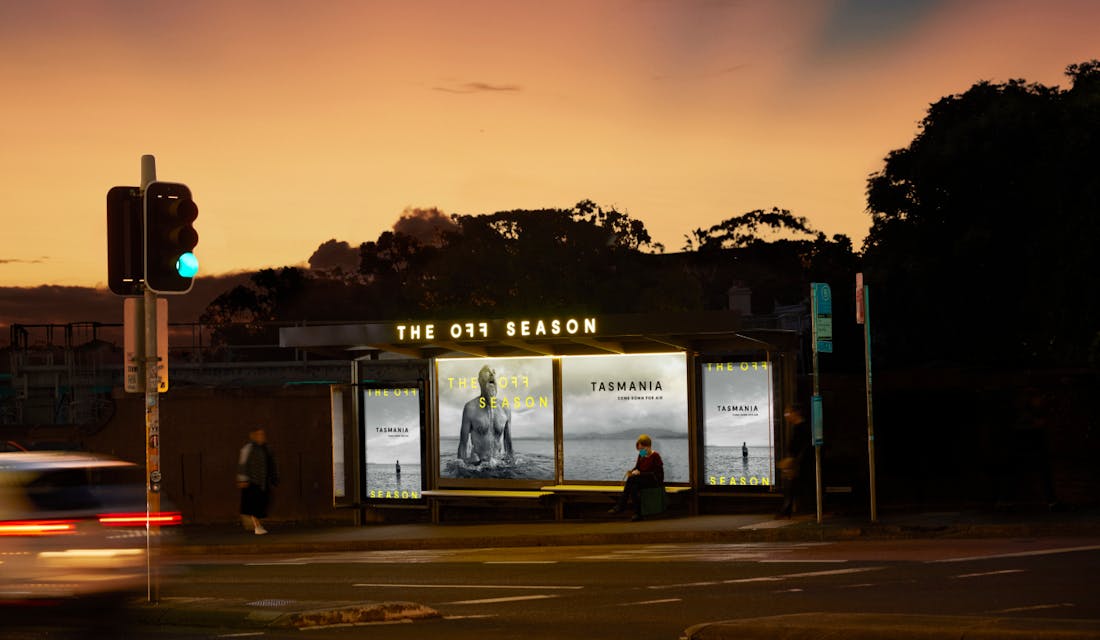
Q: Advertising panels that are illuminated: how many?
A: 4